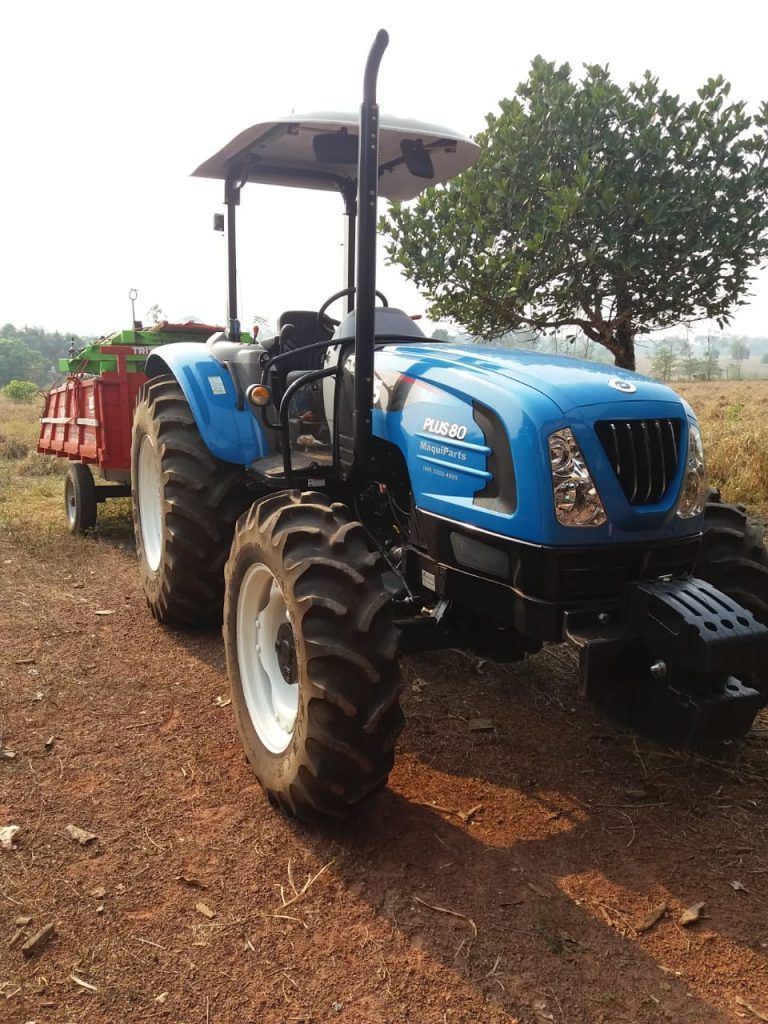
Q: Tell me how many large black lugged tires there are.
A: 3